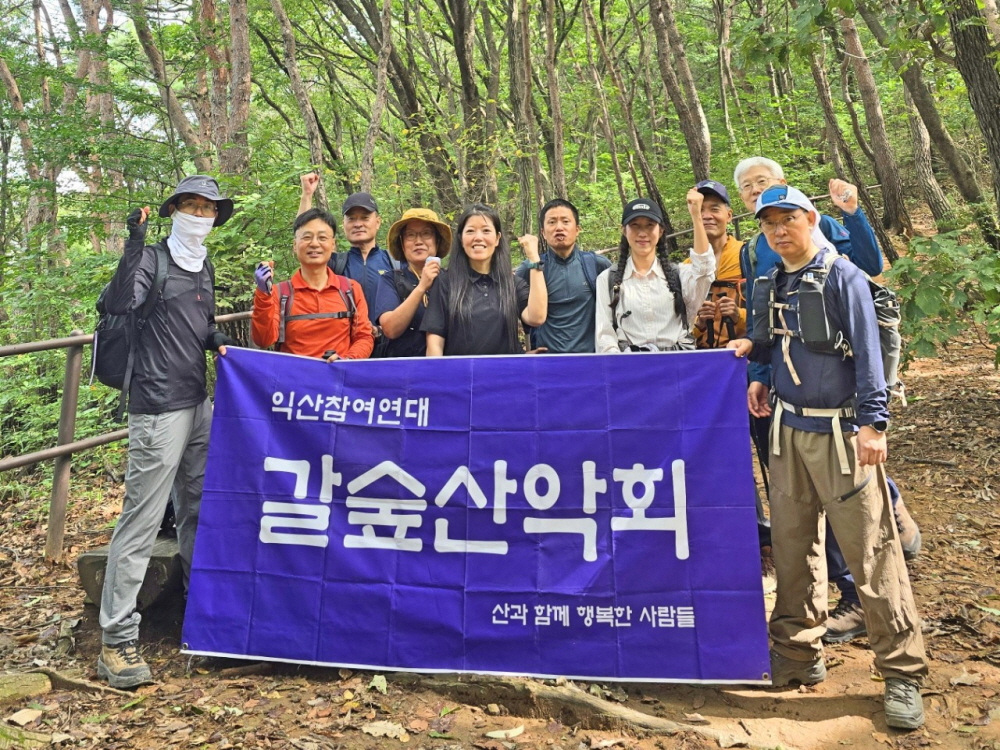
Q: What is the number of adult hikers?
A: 10